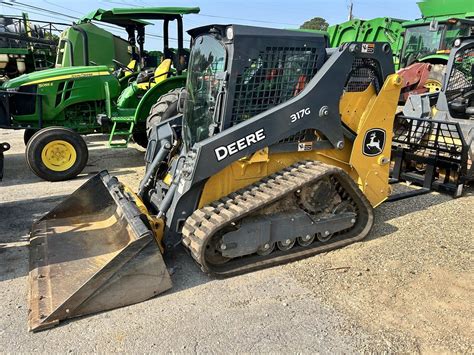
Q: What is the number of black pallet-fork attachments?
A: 1